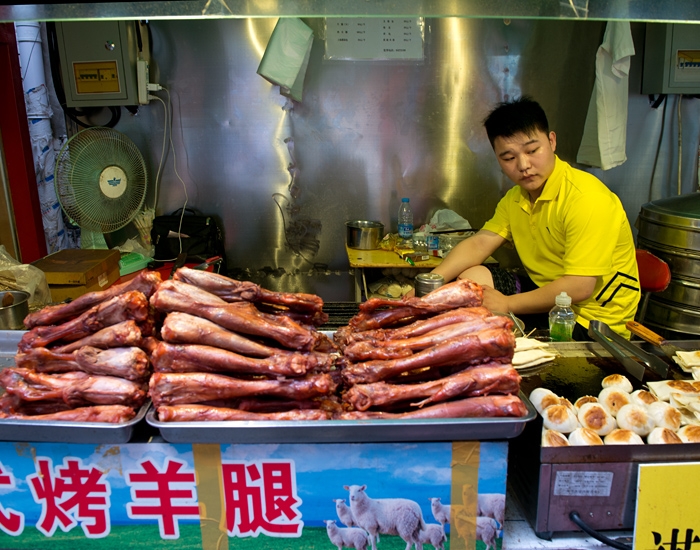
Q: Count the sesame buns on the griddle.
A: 15